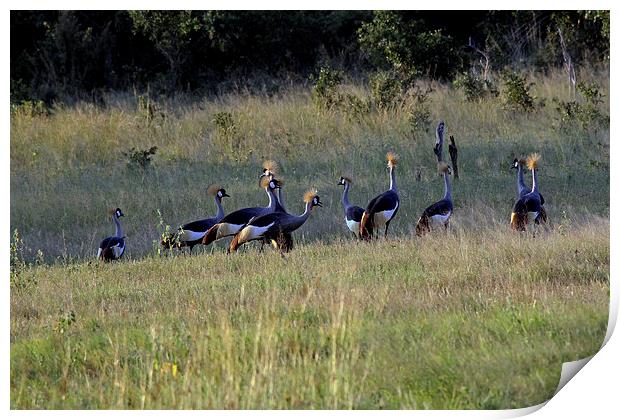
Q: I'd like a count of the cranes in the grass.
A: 10